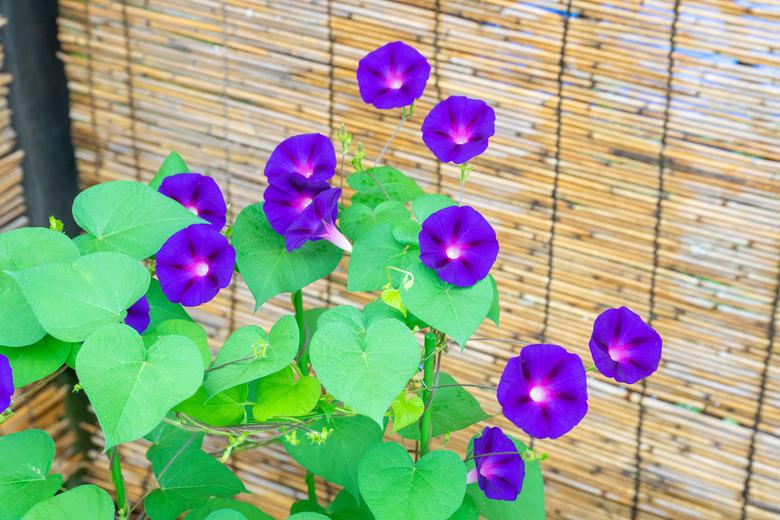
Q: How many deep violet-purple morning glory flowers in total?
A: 13